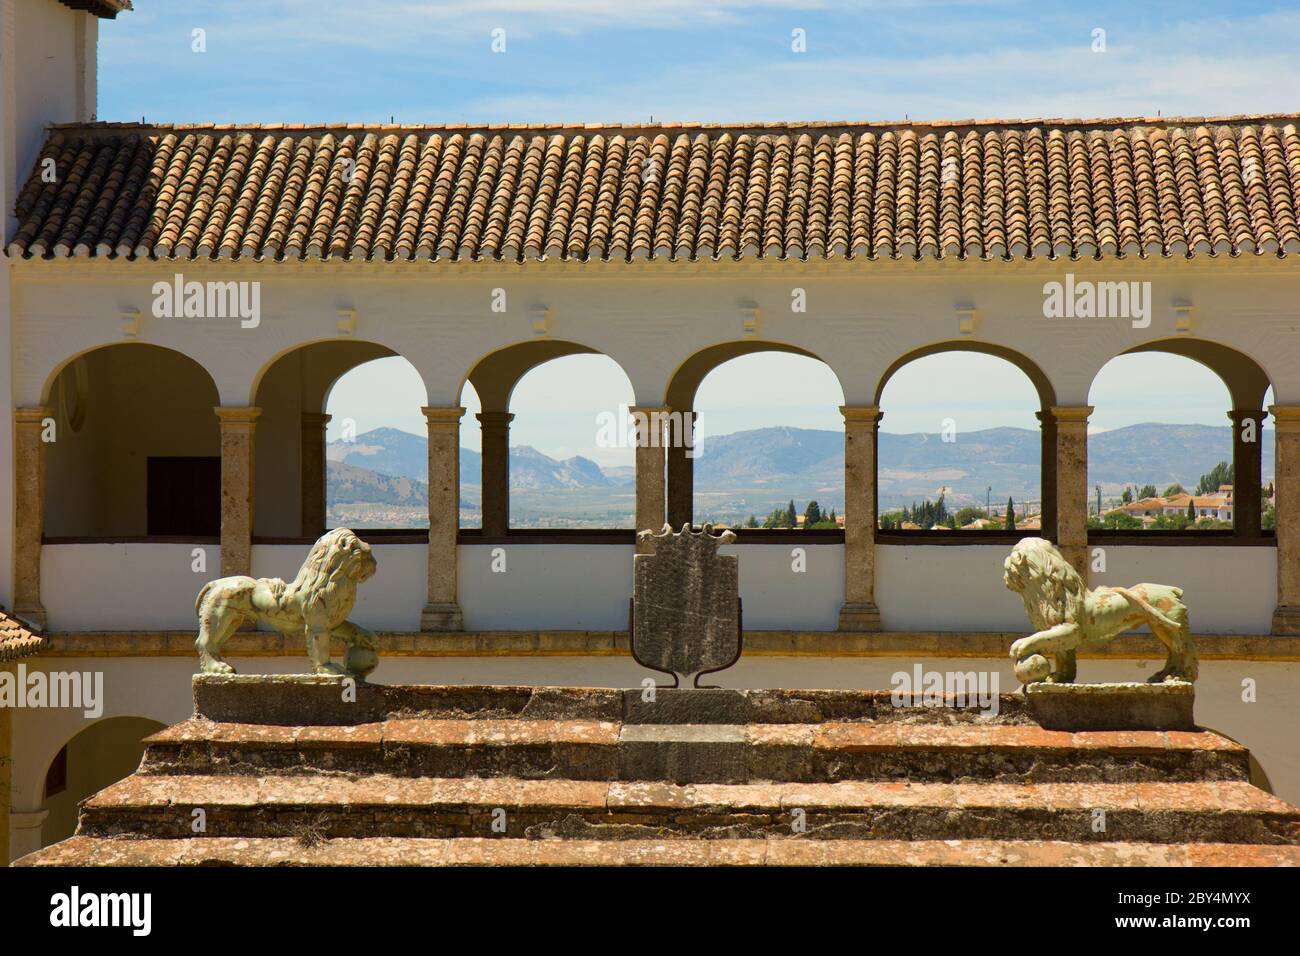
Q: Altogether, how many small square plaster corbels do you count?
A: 6